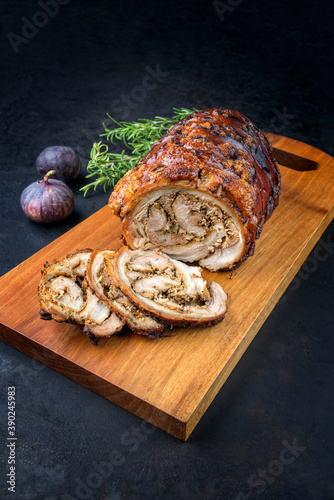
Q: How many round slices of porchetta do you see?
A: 3